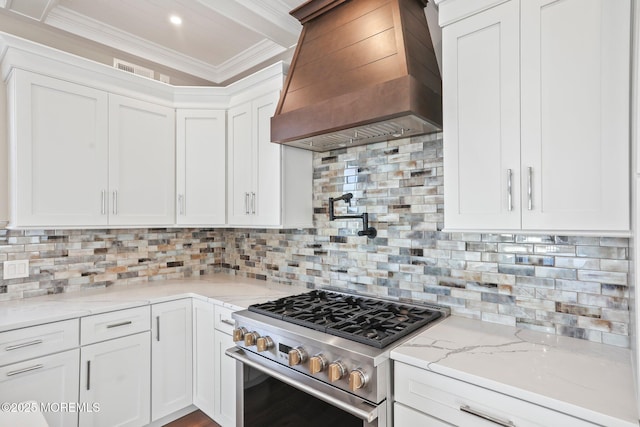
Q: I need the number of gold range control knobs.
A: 7